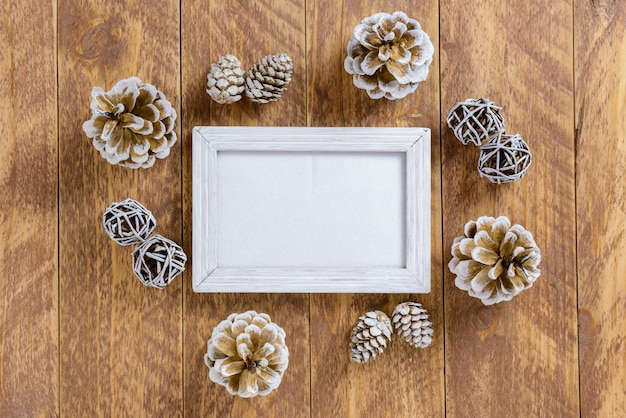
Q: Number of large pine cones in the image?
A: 4